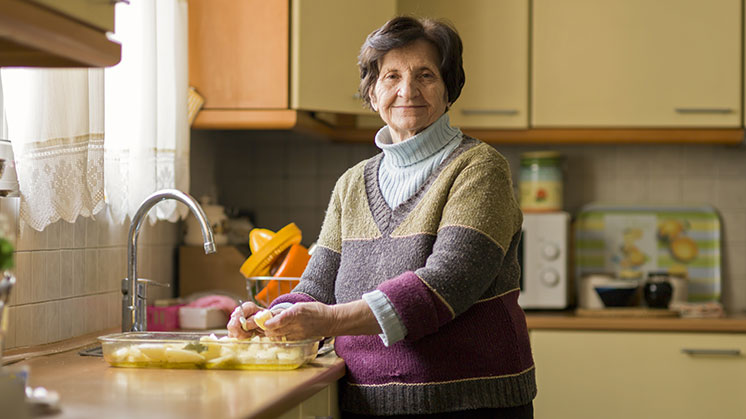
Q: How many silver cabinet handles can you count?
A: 3